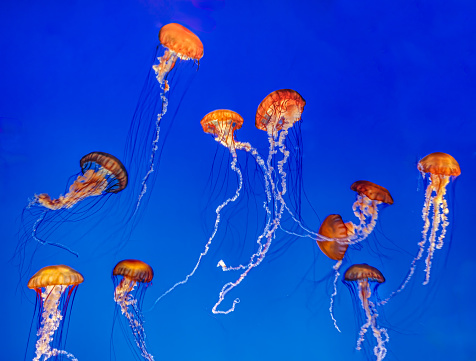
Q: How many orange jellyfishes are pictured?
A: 10